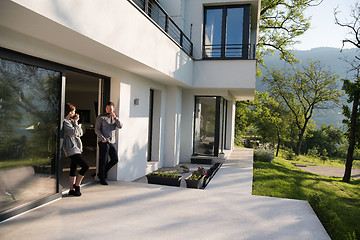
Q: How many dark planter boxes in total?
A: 2